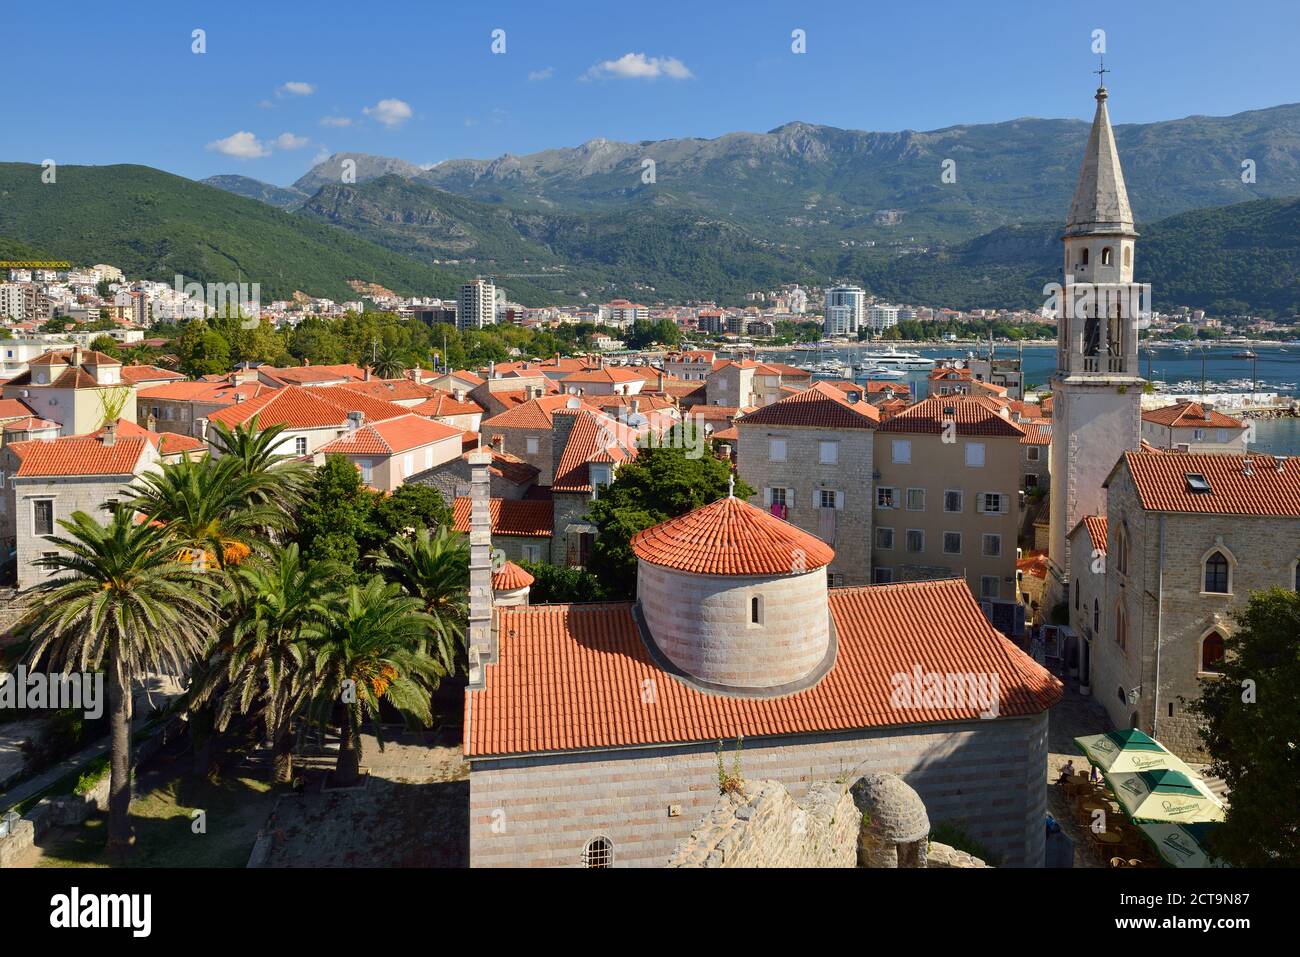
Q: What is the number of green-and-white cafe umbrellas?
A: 3